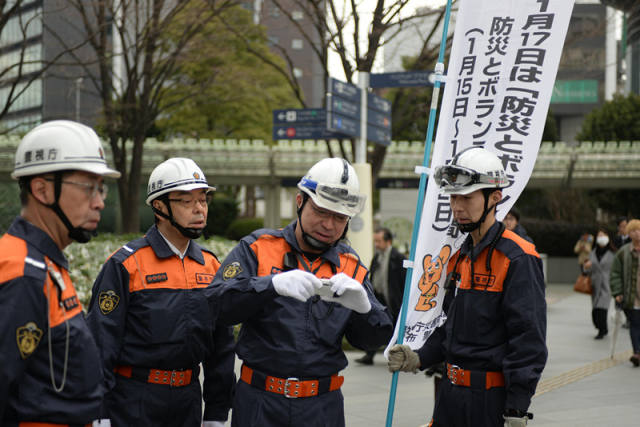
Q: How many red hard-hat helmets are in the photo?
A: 0